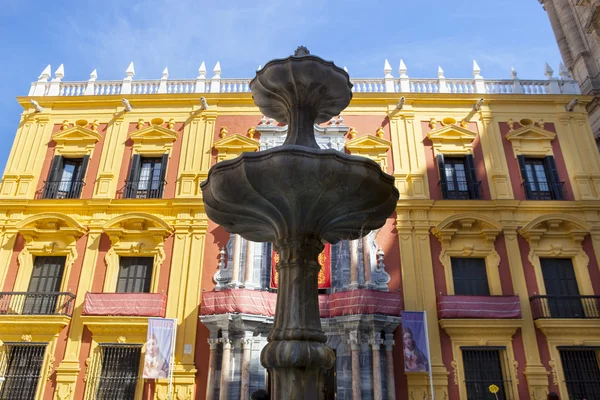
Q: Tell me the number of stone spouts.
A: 6